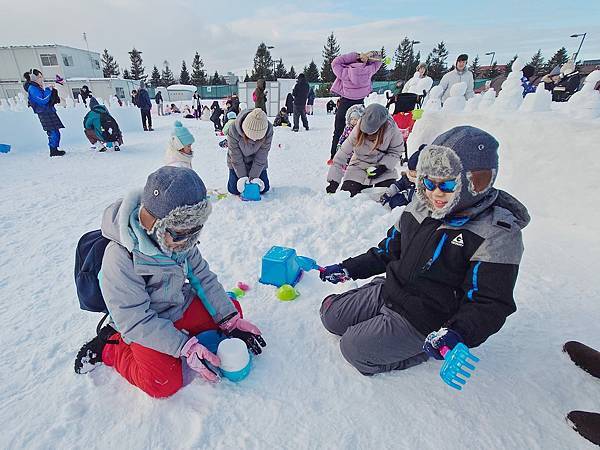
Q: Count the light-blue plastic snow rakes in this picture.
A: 1